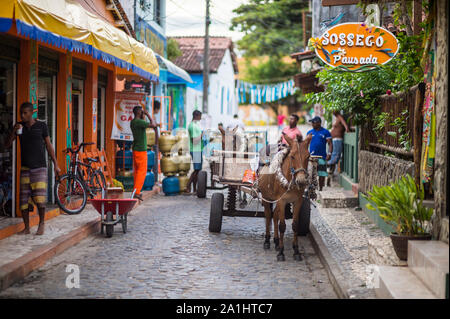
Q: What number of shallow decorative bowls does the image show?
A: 0